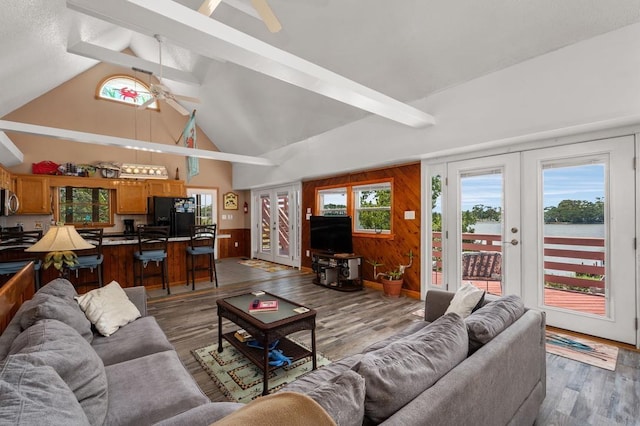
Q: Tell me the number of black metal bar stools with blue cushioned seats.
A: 4